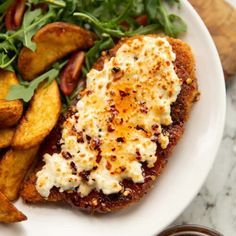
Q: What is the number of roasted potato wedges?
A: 7